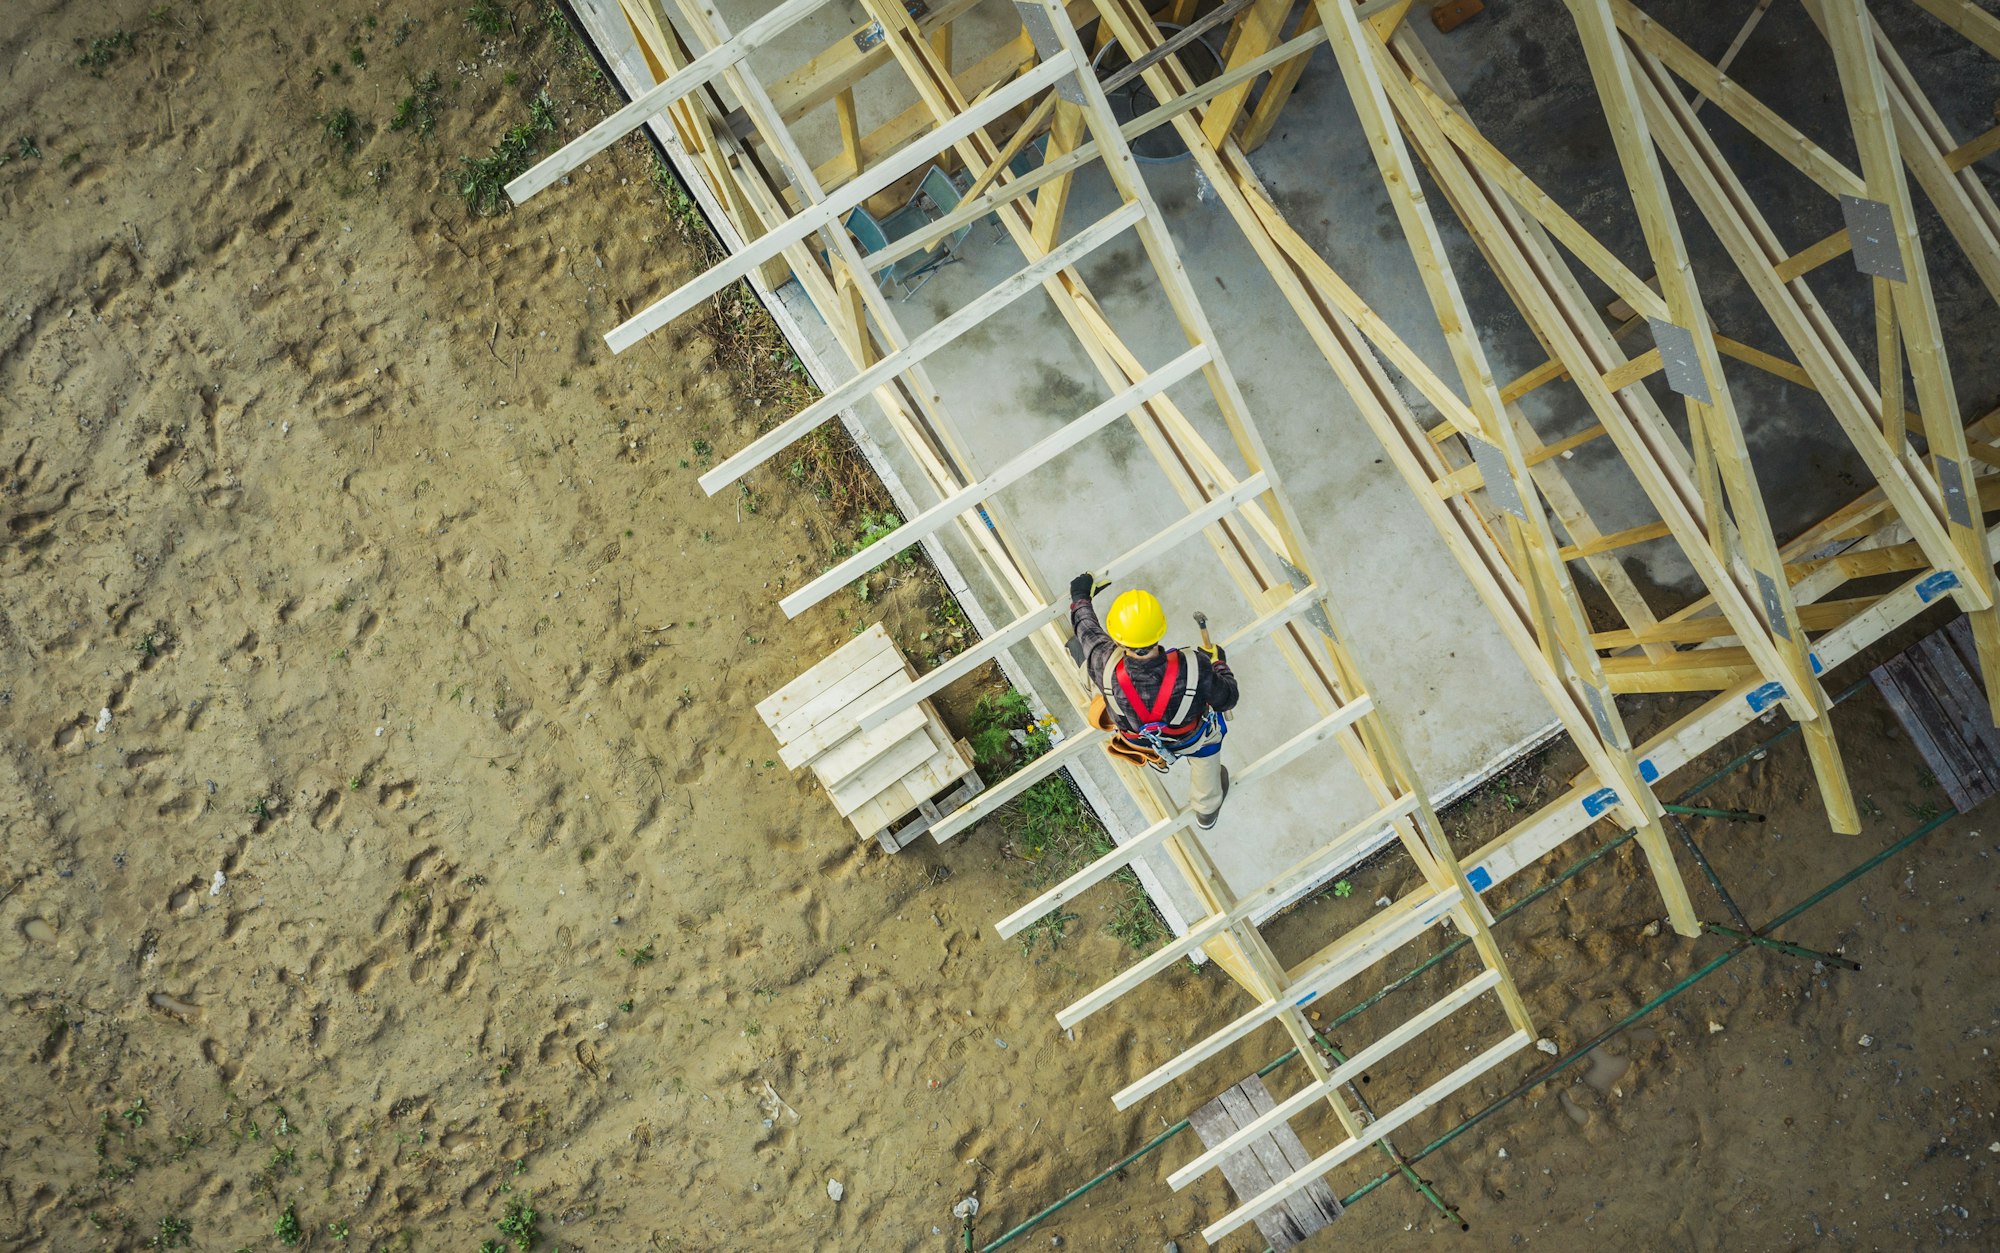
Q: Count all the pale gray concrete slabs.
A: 1